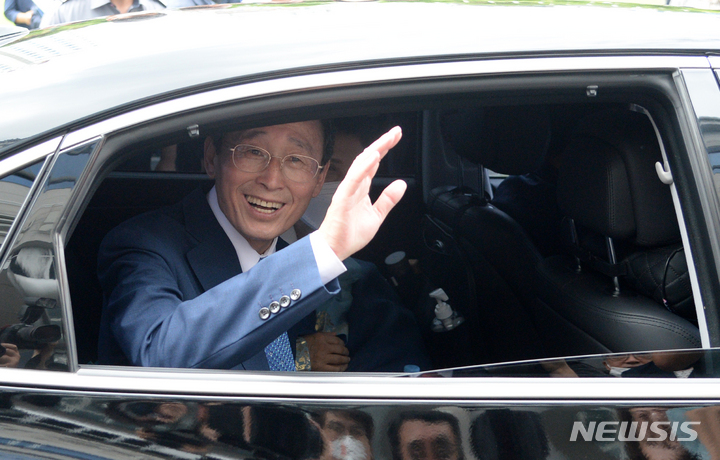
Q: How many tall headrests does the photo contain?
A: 2